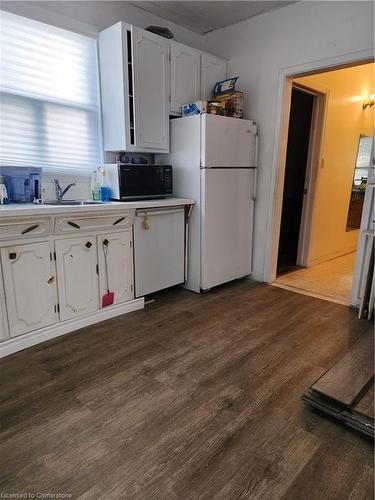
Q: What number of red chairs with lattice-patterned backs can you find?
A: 0